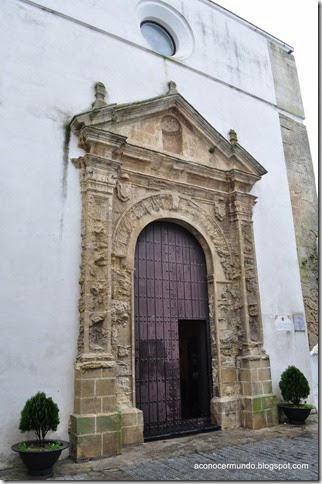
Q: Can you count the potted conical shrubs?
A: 2